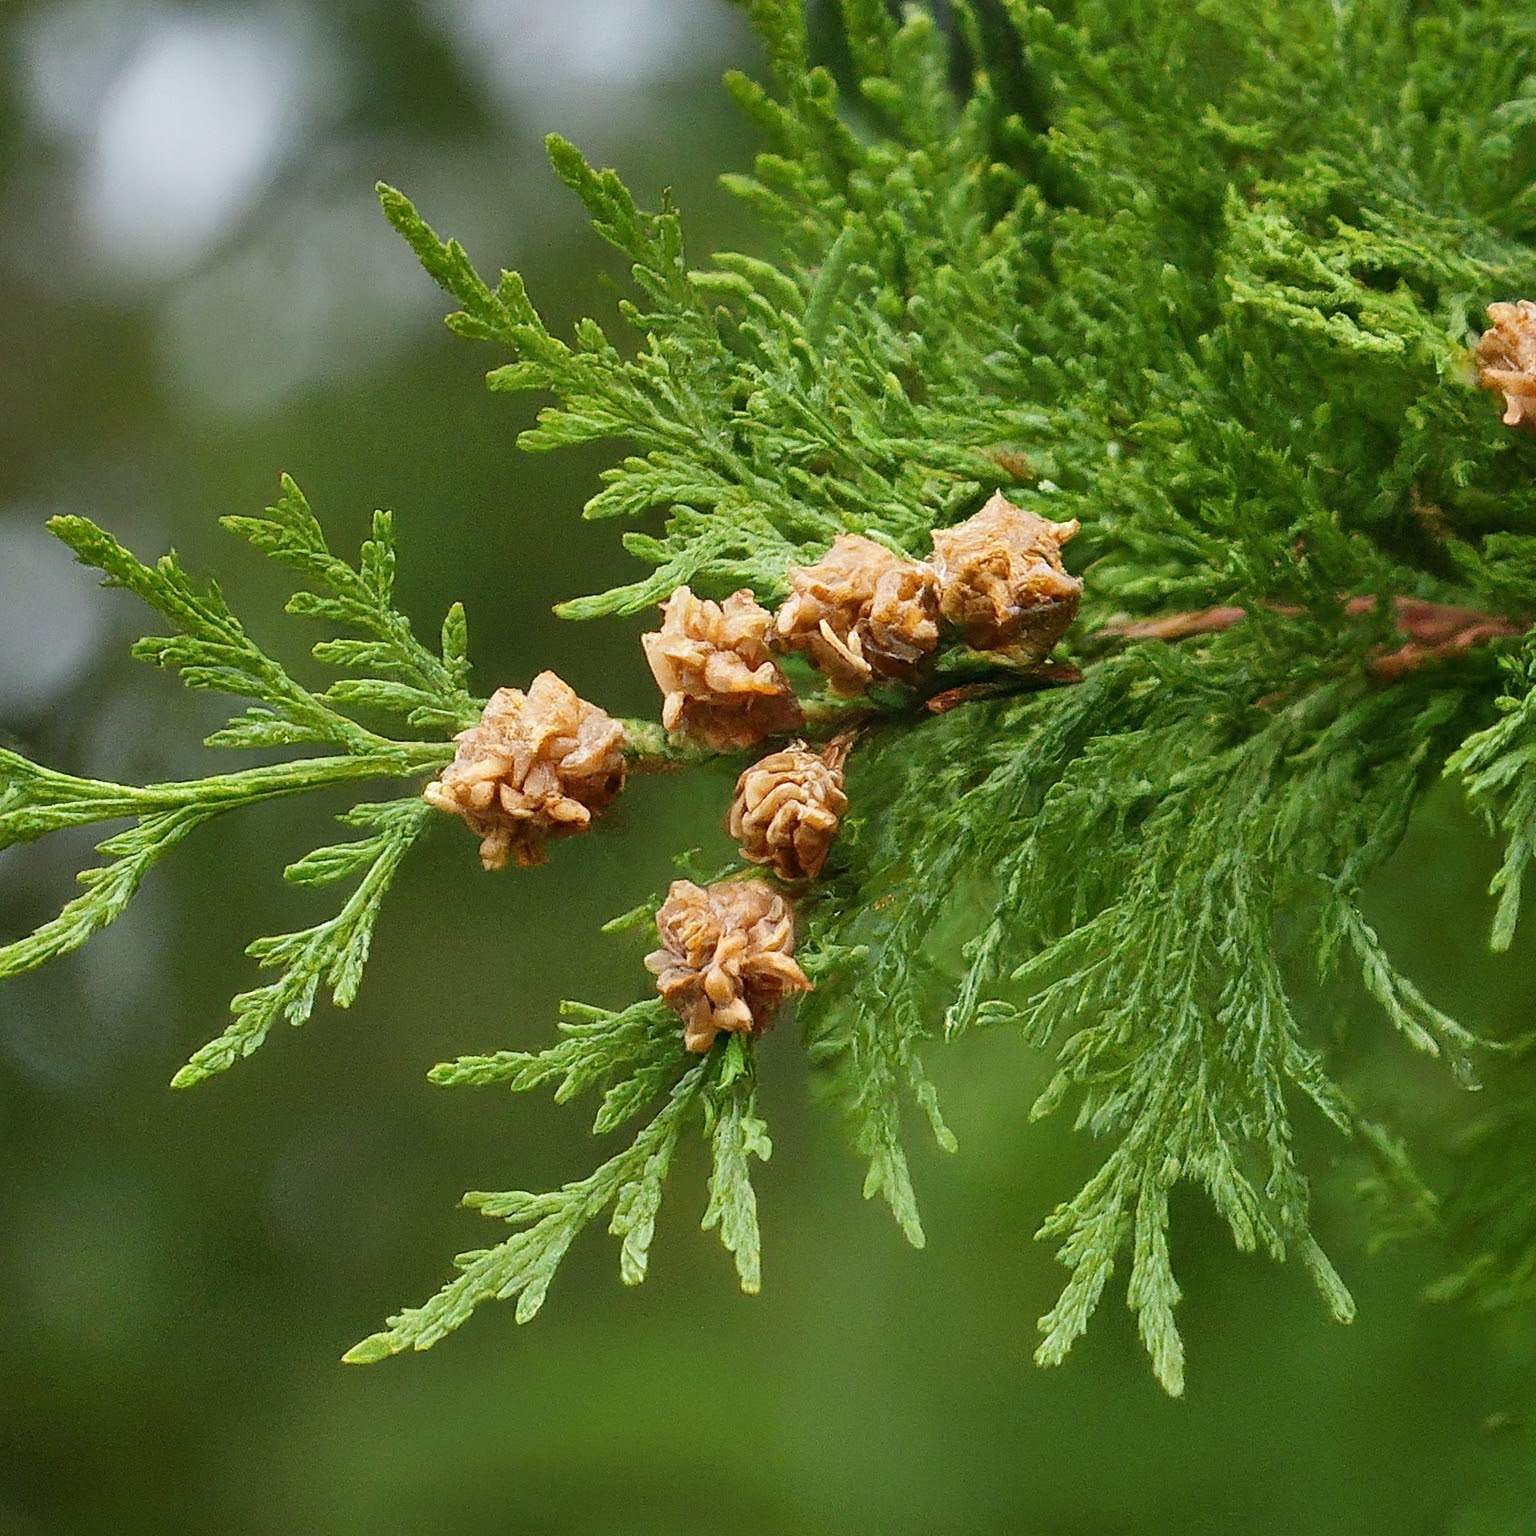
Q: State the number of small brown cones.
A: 7